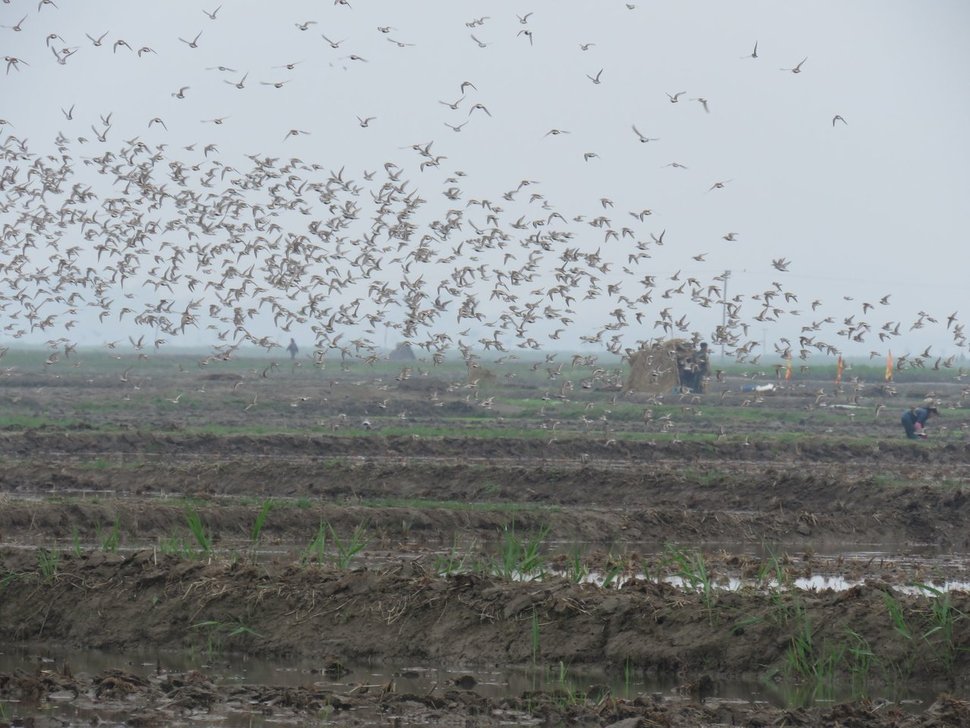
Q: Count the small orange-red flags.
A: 3